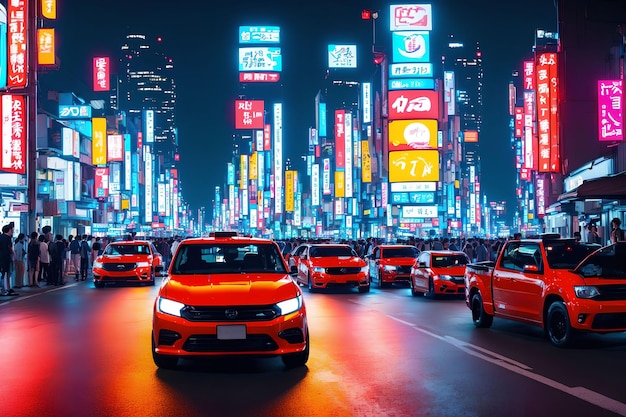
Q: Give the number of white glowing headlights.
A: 2